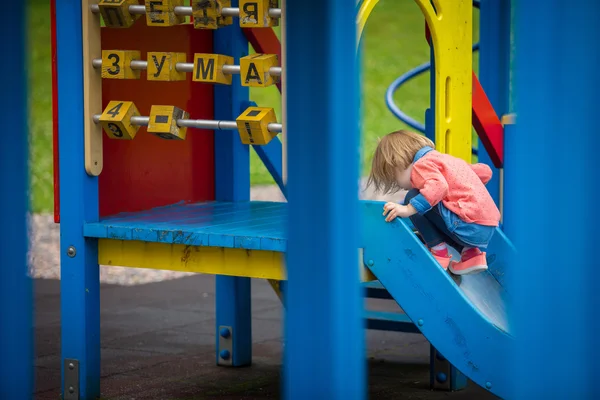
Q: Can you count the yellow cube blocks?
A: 11